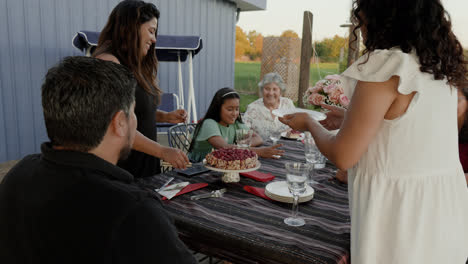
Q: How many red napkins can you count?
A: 3